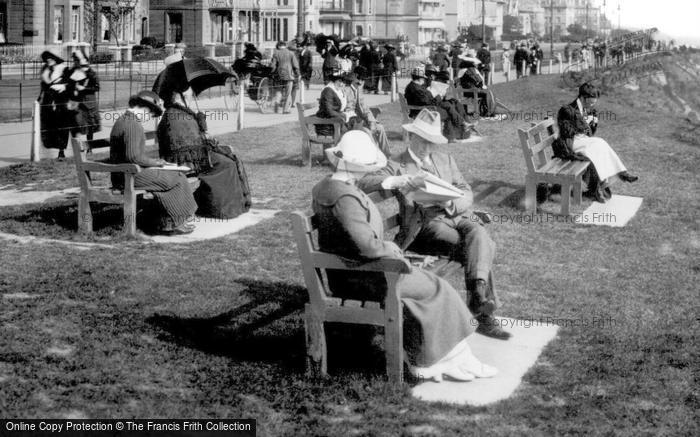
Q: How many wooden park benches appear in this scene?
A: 6